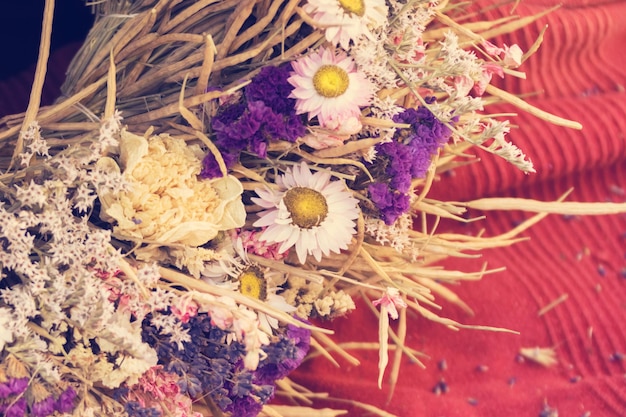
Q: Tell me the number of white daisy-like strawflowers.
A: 4